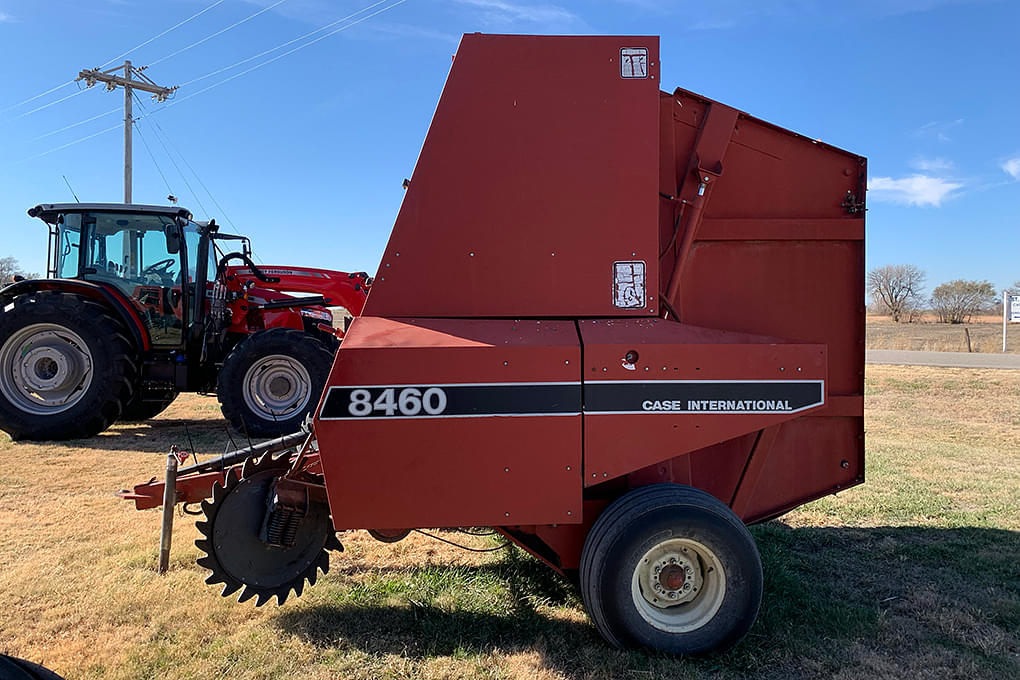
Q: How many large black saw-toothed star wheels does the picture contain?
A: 1